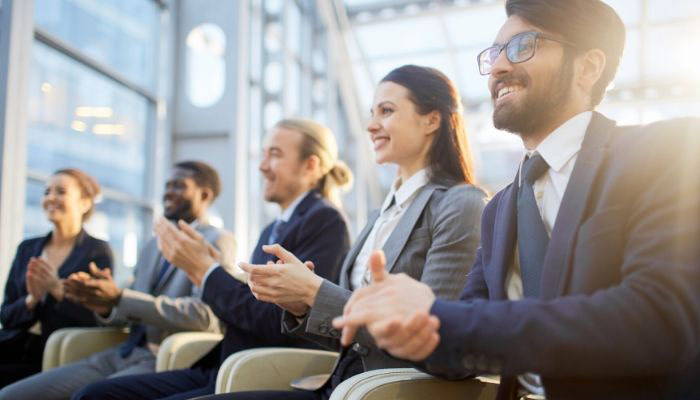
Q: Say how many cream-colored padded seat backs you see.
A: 4